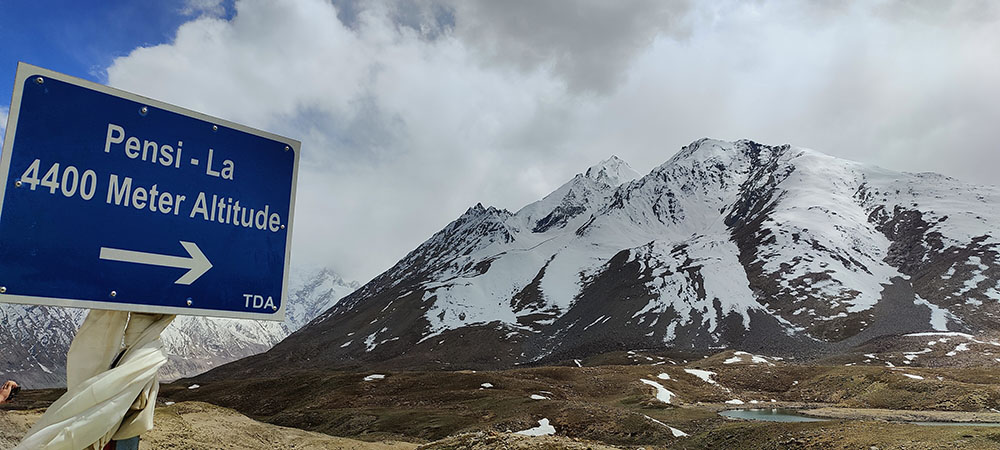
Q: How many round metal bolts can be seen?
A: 10